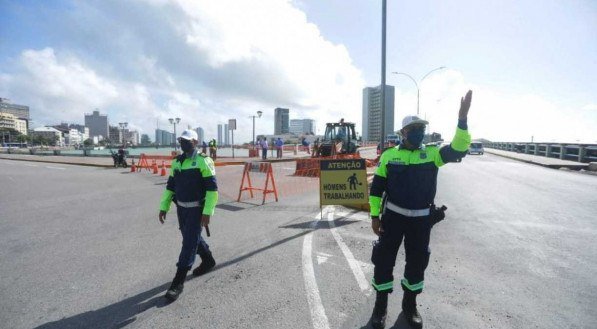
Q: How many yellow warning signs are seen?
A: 1